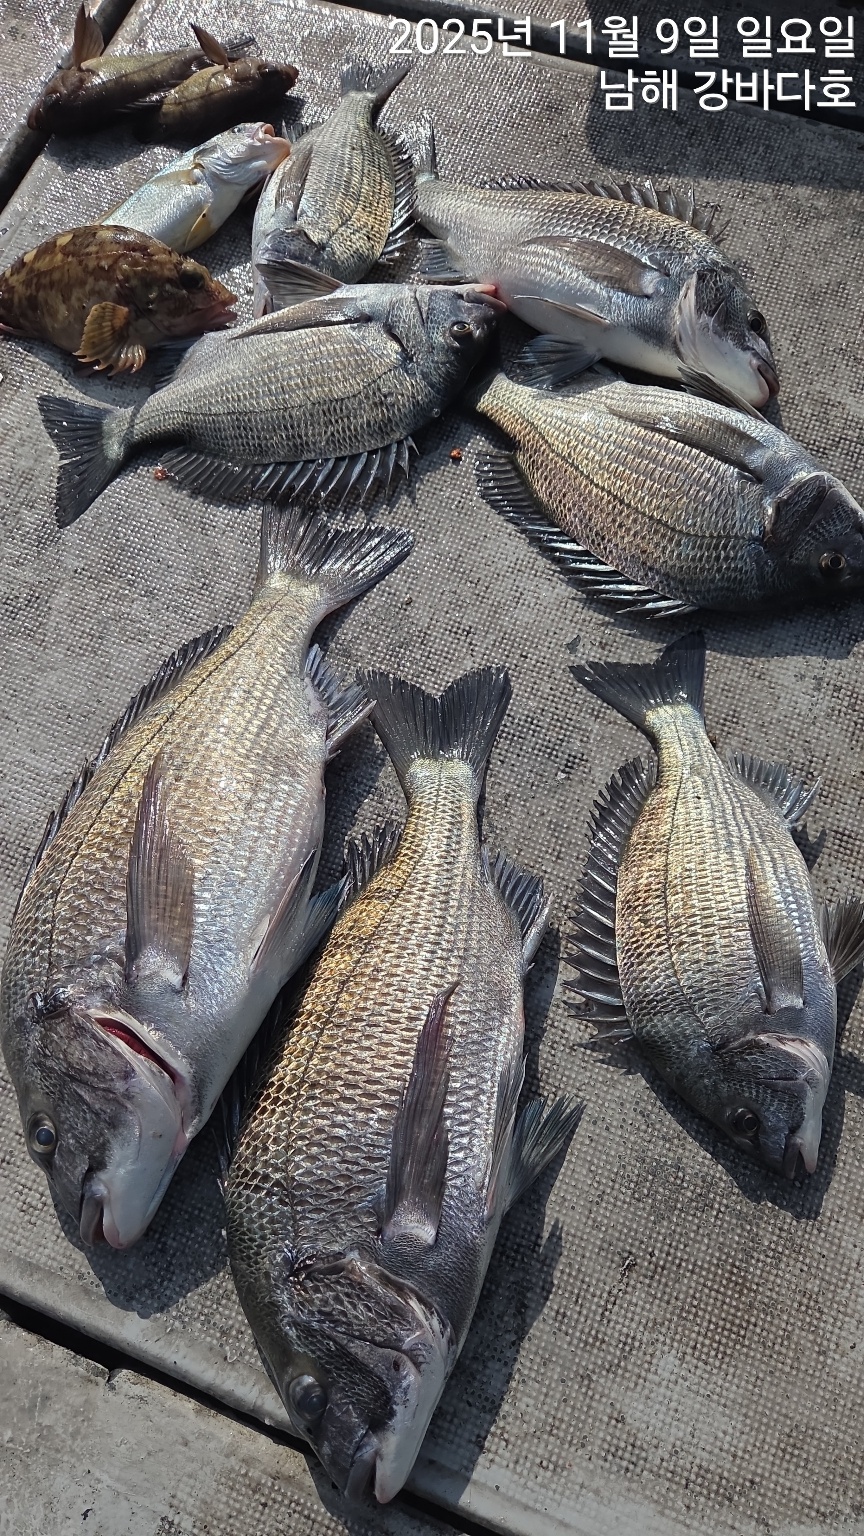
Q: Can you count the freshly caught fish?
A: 11